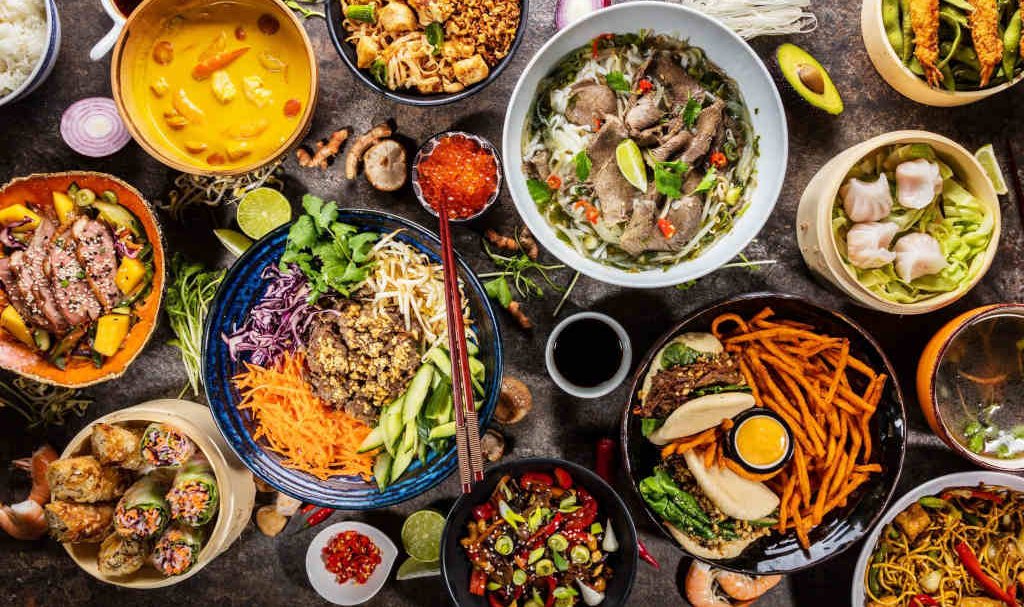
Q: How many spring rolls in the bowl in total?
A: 8